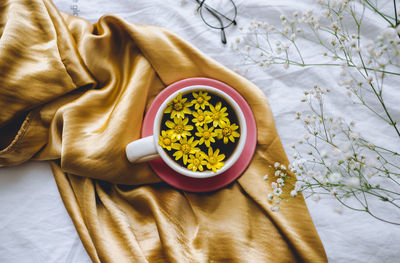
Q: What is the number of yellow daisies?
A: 11